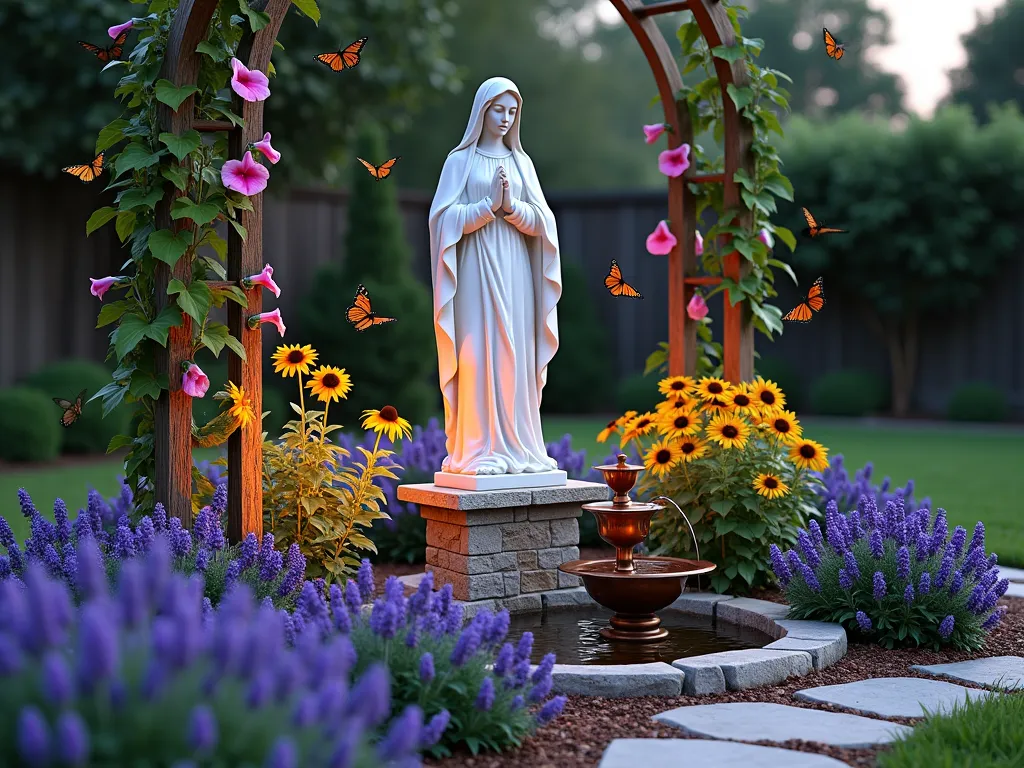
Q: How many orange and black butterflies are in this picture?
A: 10